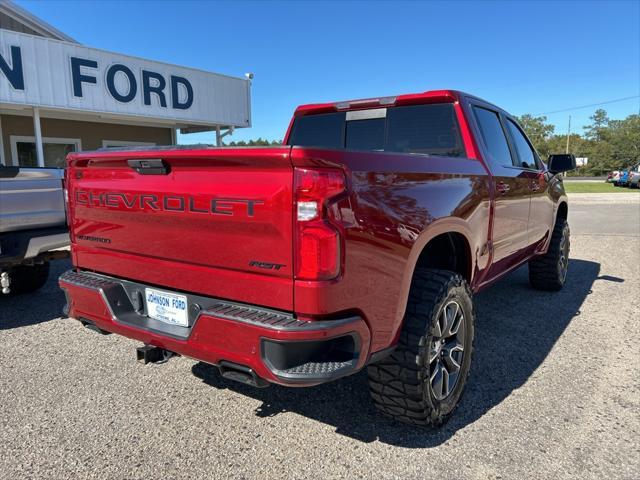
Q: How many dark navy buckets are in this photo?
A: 0